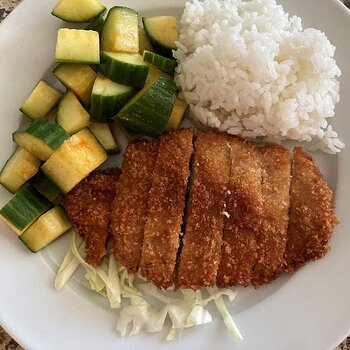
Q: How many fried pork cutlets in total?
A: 1